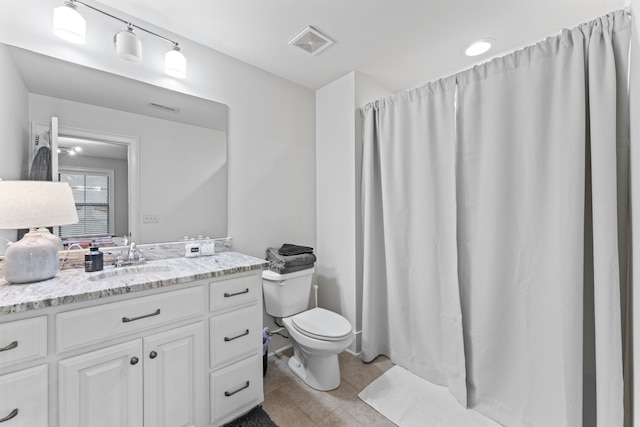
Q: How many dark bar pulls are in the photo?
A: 6